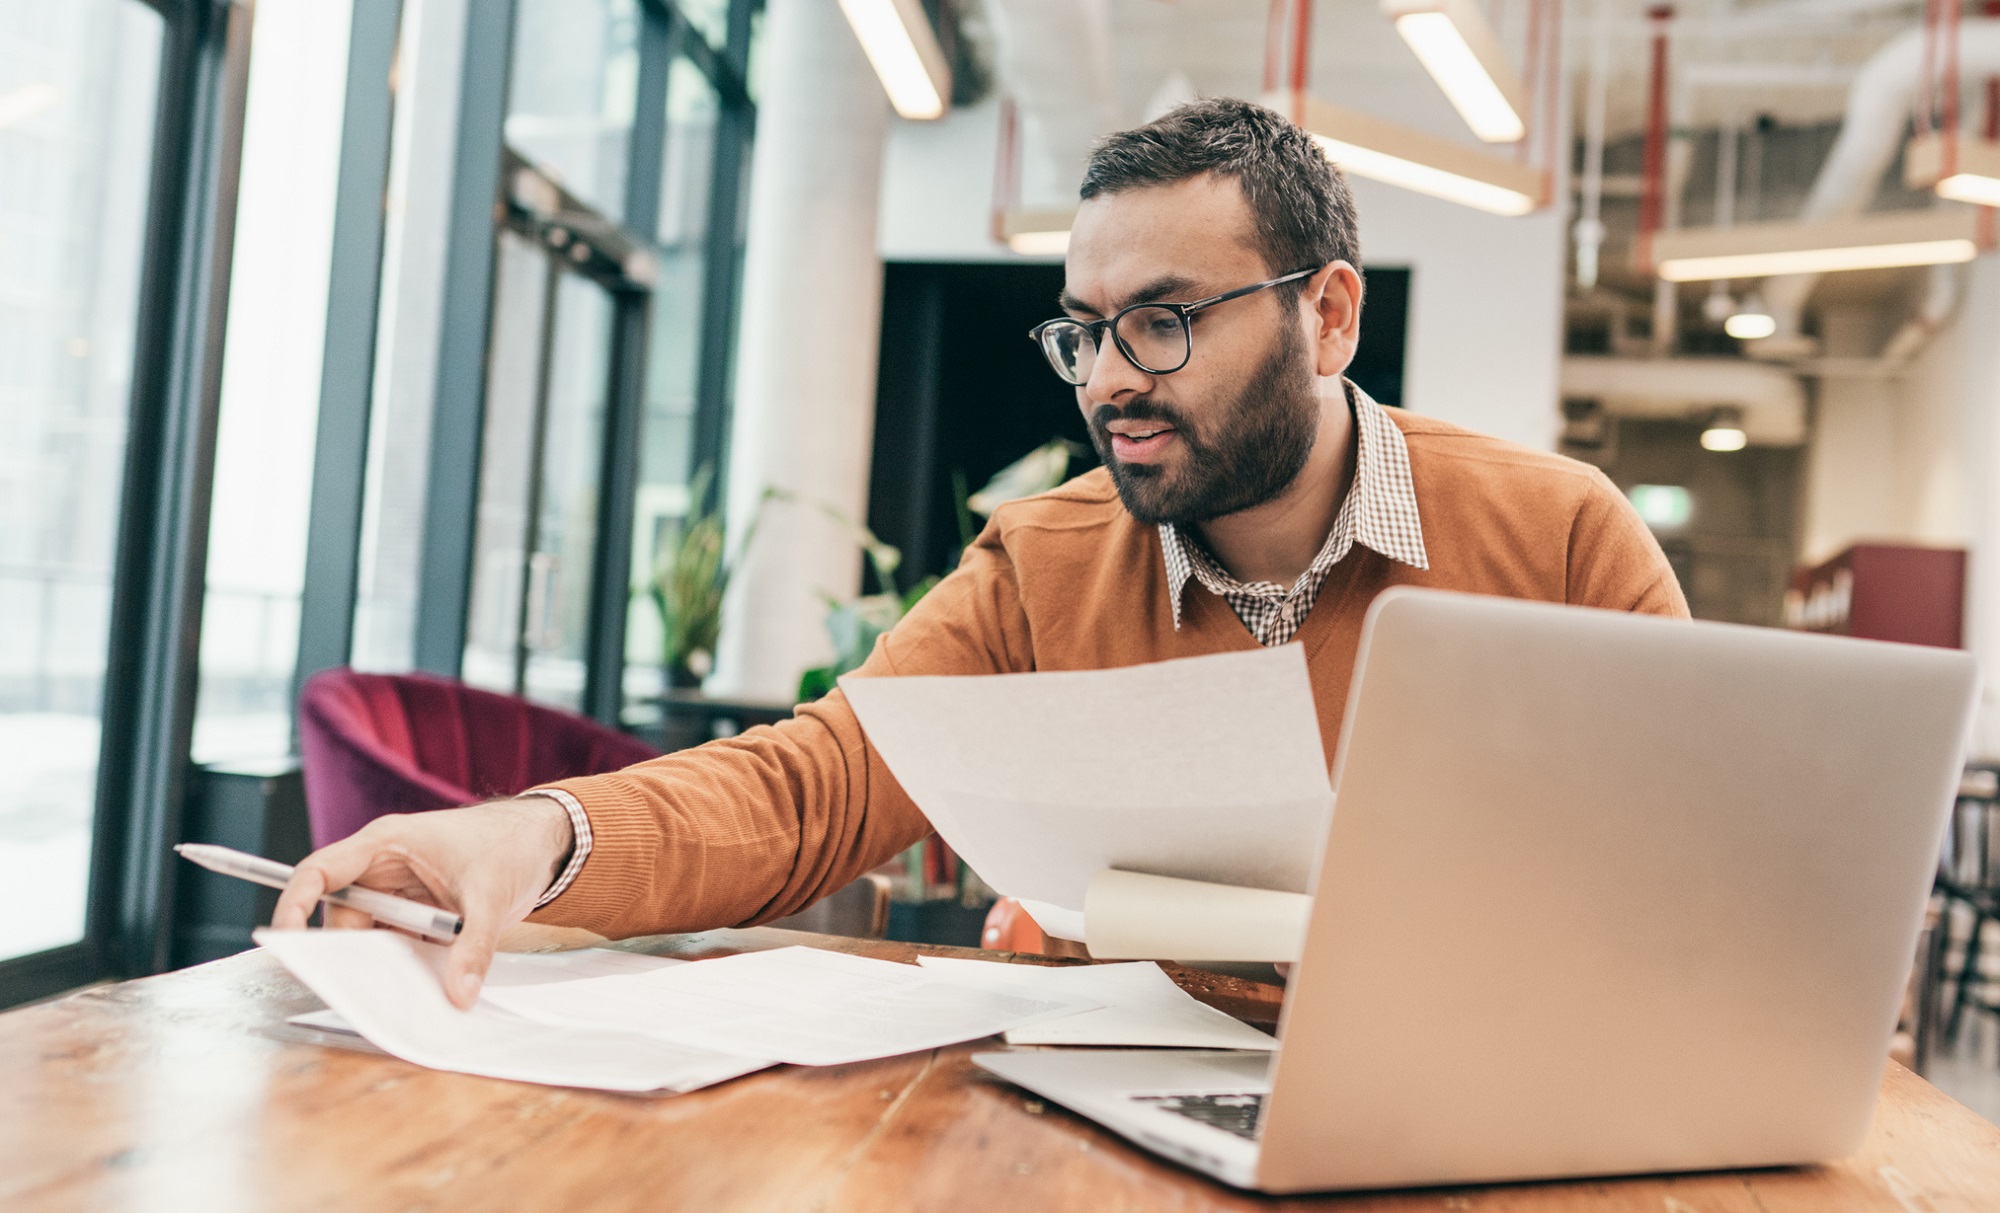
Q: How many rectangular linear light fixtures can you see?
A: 6